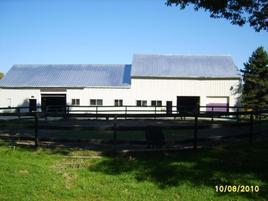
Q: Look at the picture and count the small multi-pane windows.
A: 5